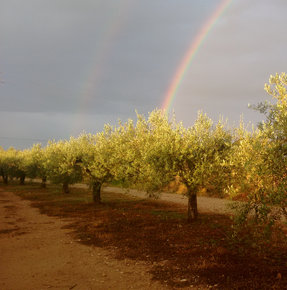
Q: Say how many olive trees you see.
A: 7